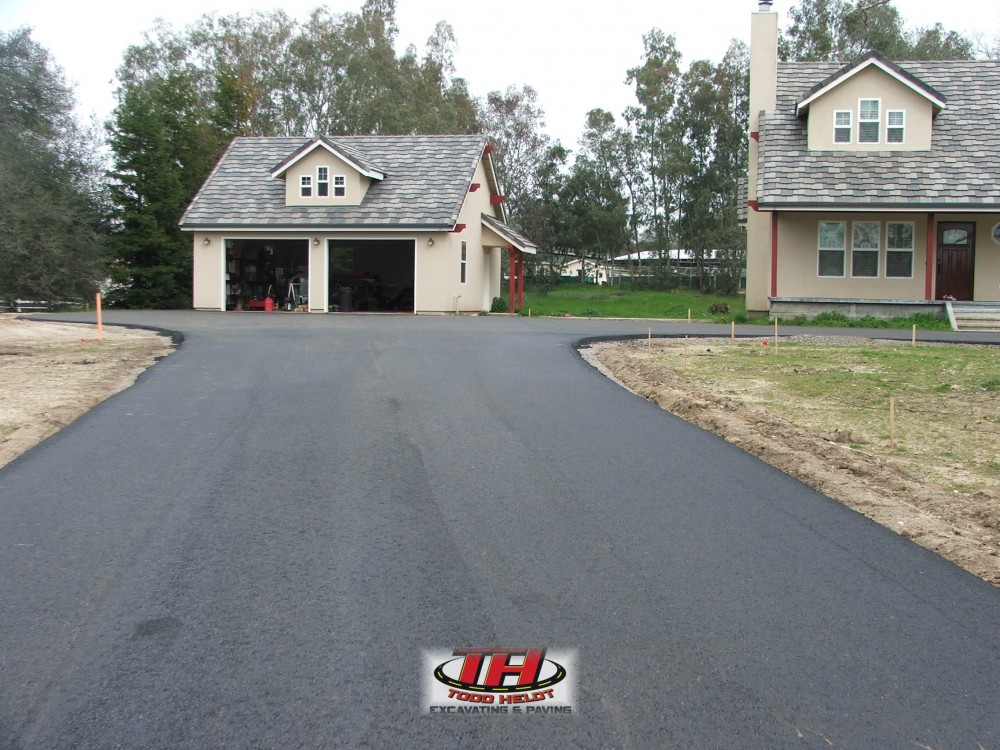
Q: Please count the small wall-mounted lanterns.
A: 3